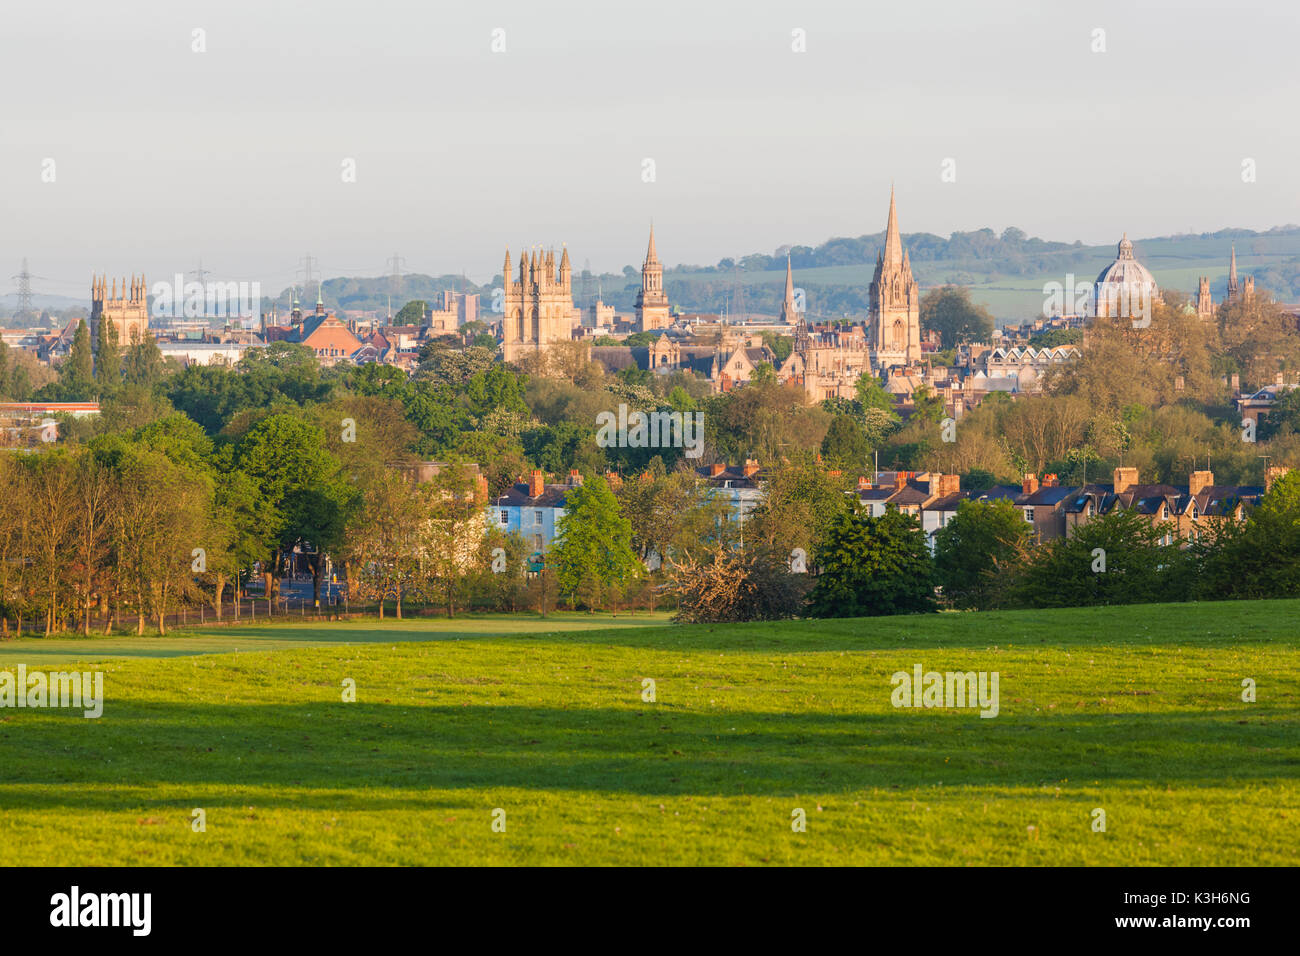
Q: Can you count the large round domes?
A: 1